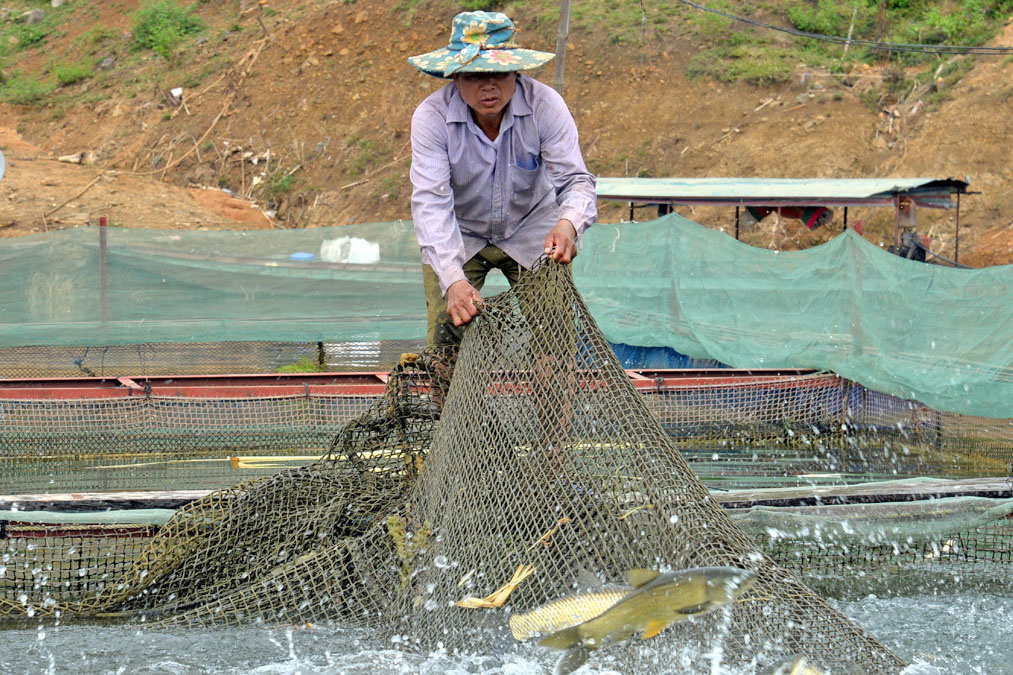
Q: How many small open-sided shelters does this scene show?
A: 1